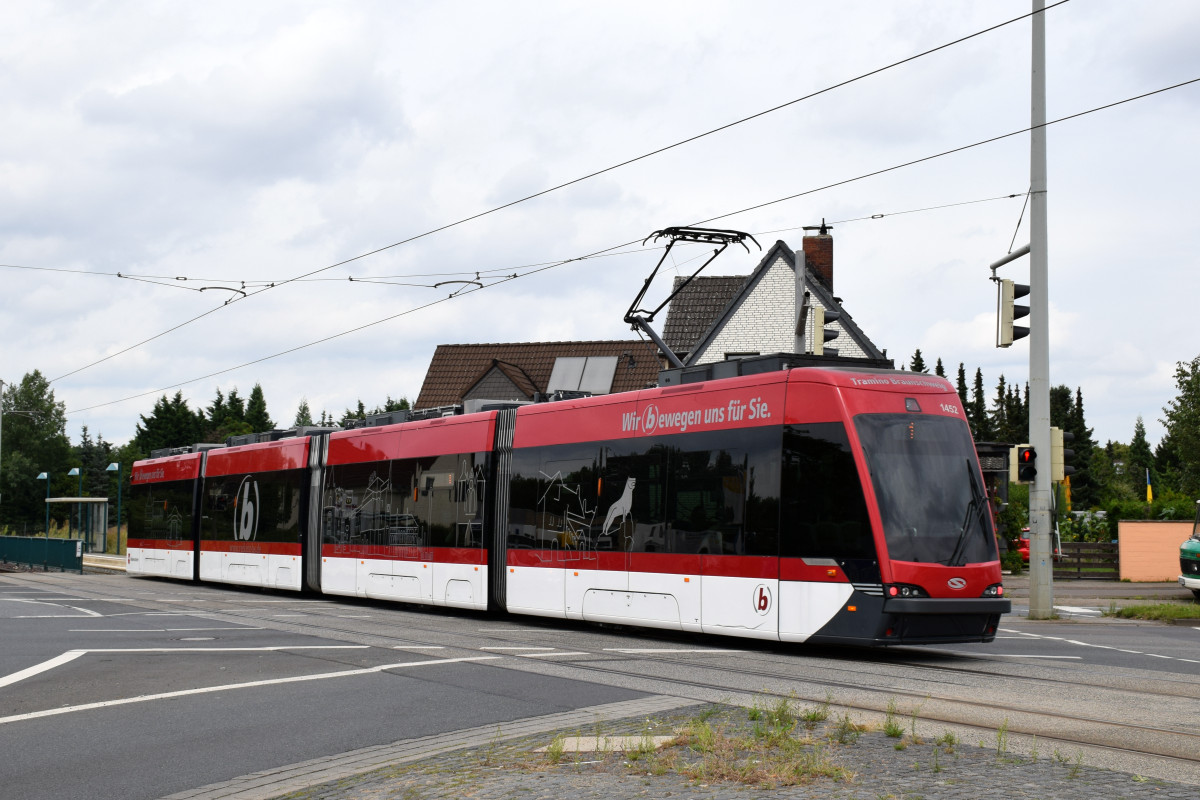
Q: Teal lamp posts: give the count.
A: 3